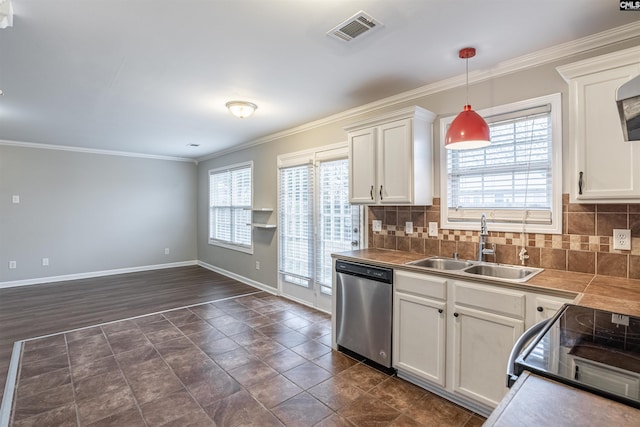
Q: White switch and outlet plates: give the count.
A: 9